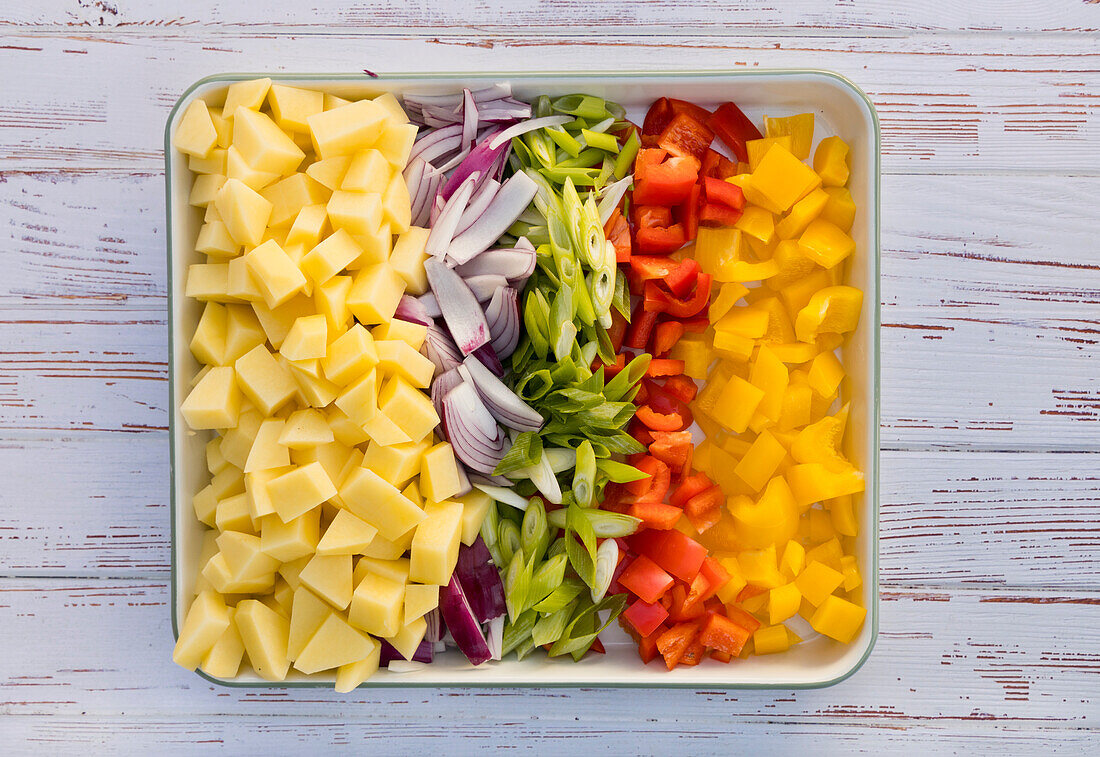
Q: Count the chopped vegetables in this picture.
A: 5